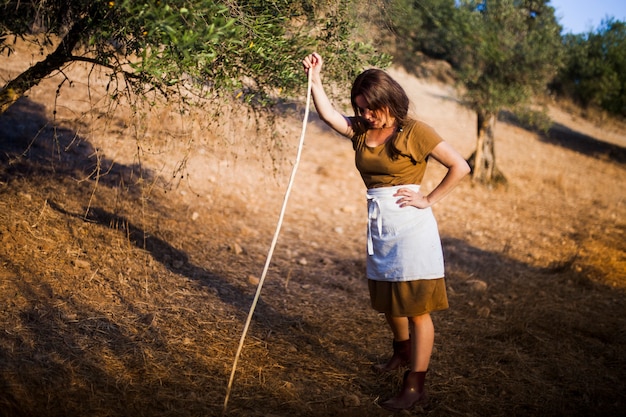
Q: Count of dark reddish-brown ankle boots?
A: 2